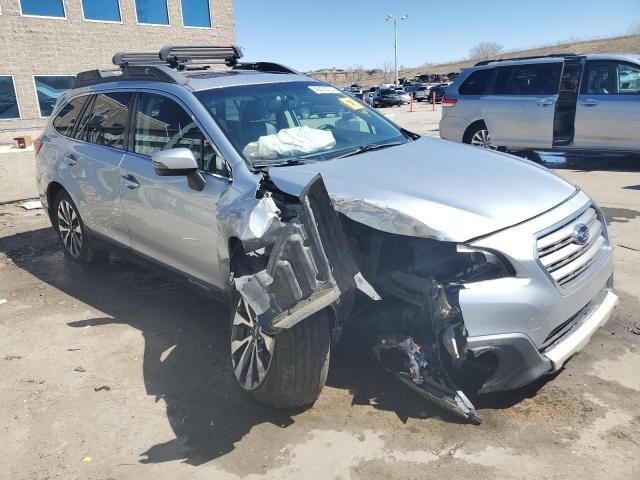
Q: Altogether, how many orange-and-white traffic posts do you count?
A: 2